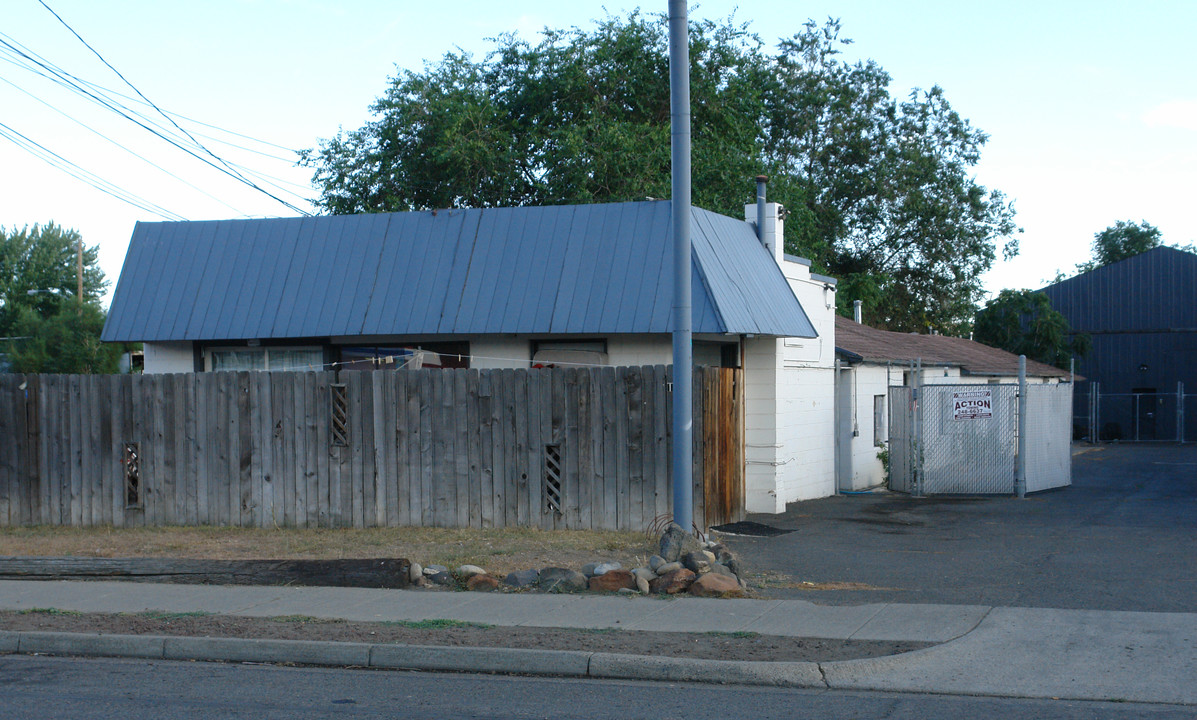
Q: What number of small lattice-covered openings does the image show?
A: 3